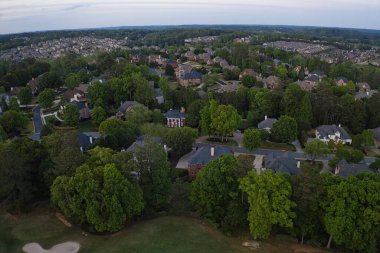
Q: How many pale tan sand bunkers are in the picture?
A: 1